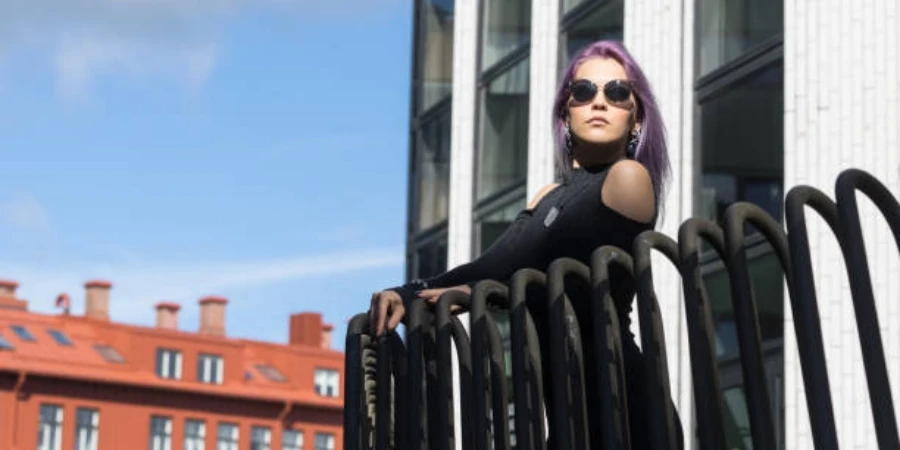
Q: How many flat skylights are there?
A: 5